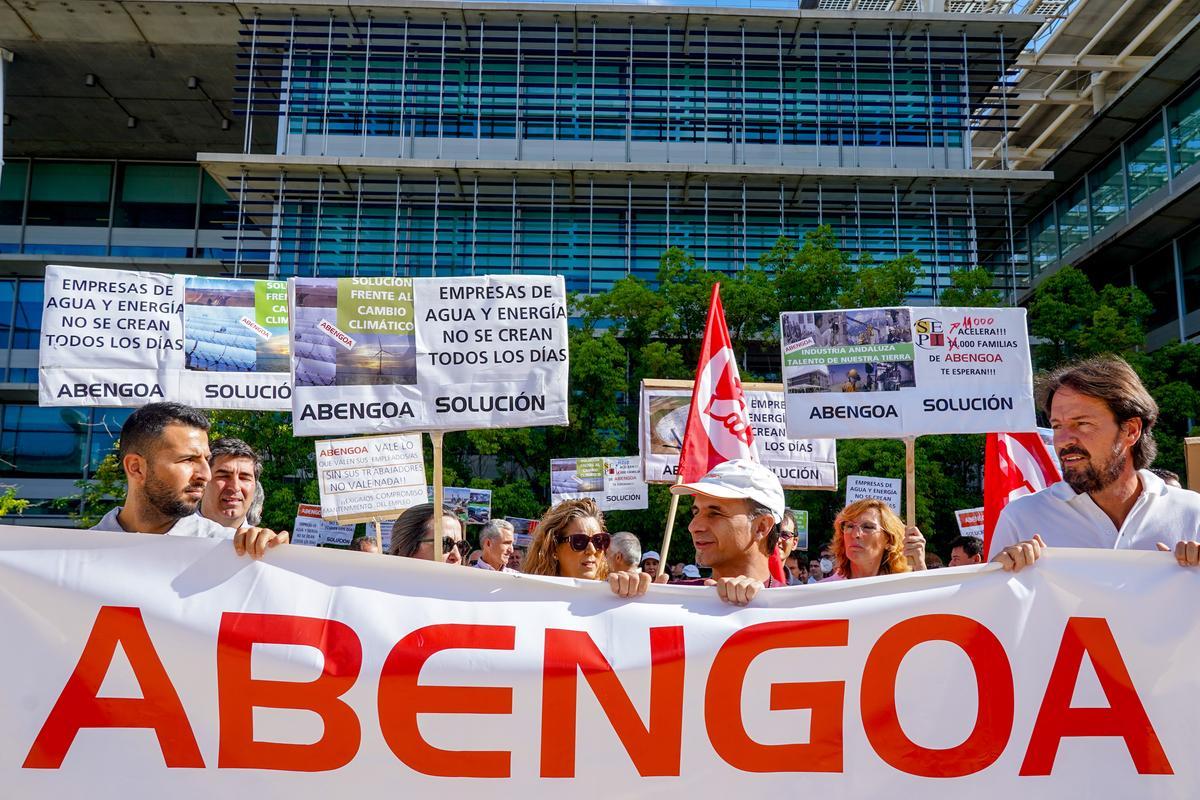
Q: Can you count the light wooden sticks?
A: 4